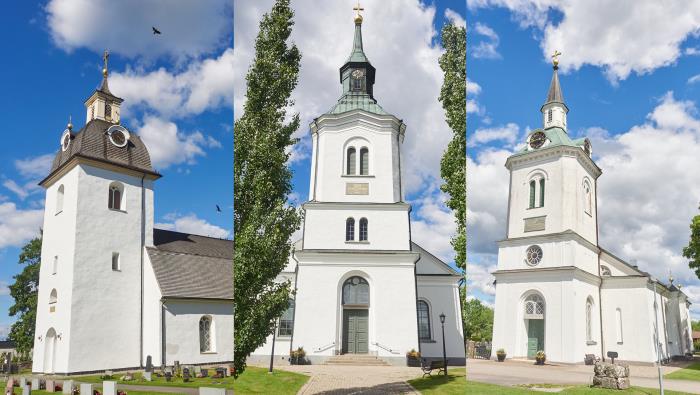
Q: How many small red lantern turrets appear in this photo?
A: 0